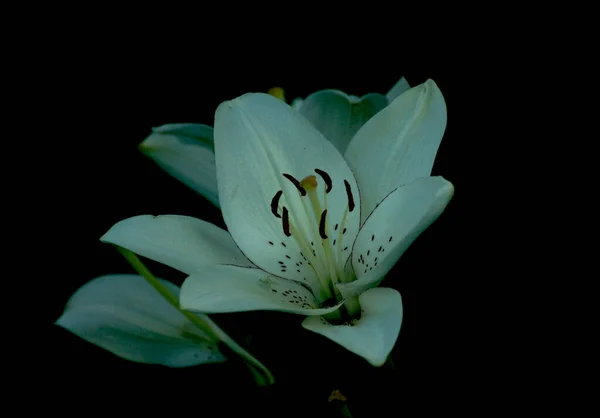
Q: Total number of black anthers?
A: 6